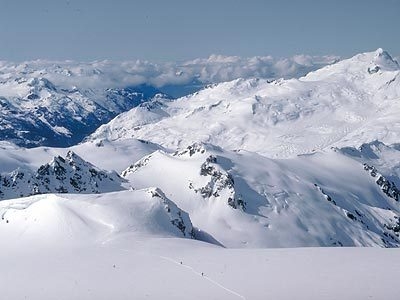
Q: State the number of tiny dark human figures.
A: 3